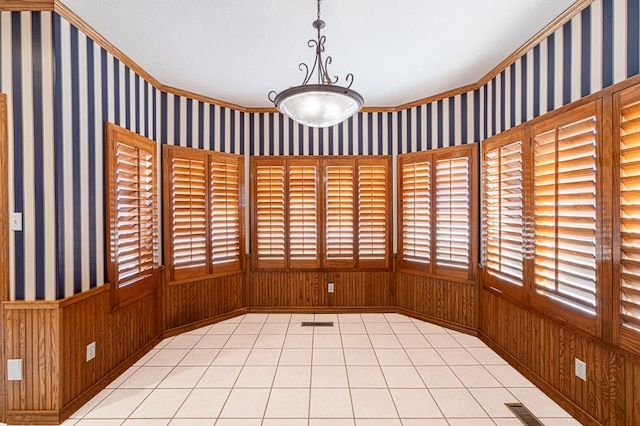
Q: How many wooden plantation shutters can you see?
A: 12